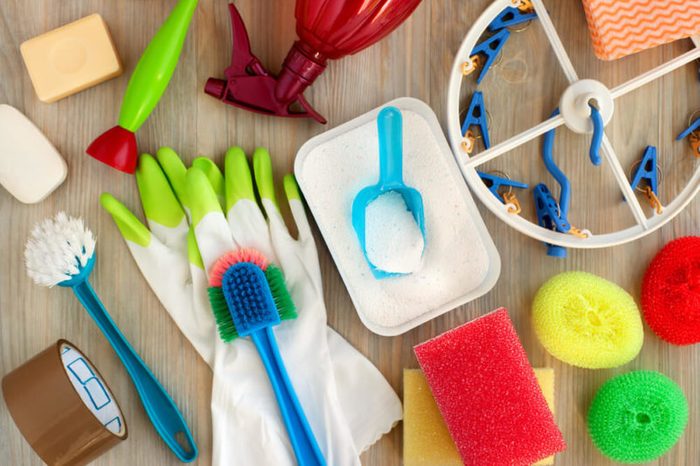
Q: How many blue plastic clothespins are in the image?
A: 7